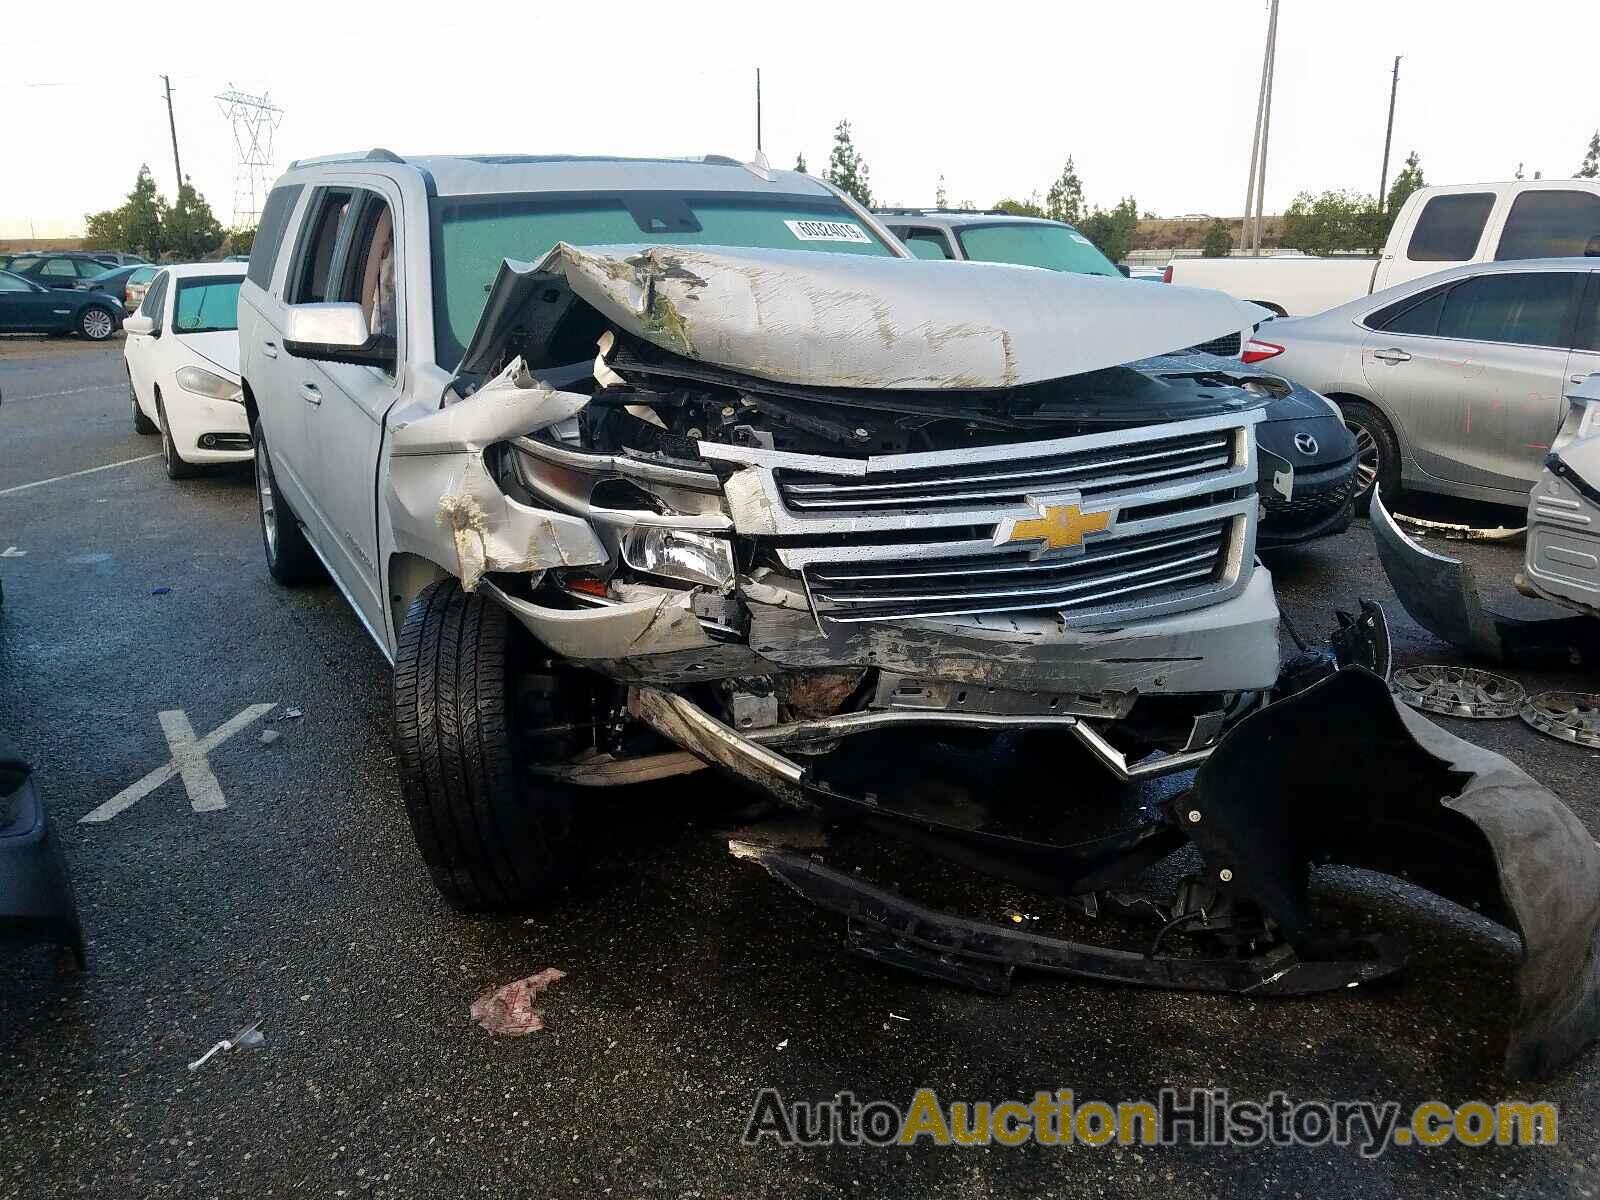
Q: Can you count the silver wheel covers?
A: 2